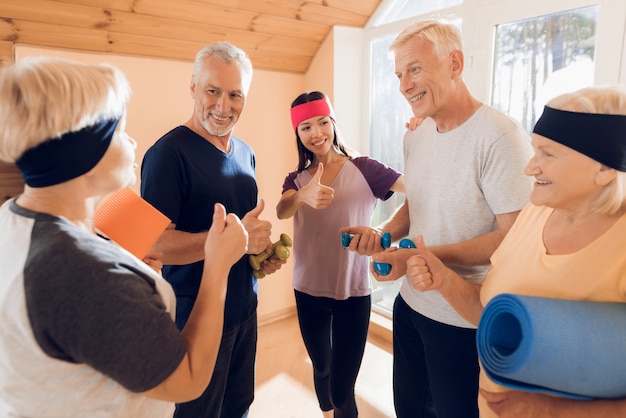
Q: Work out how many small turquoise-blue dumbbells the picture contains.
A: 2